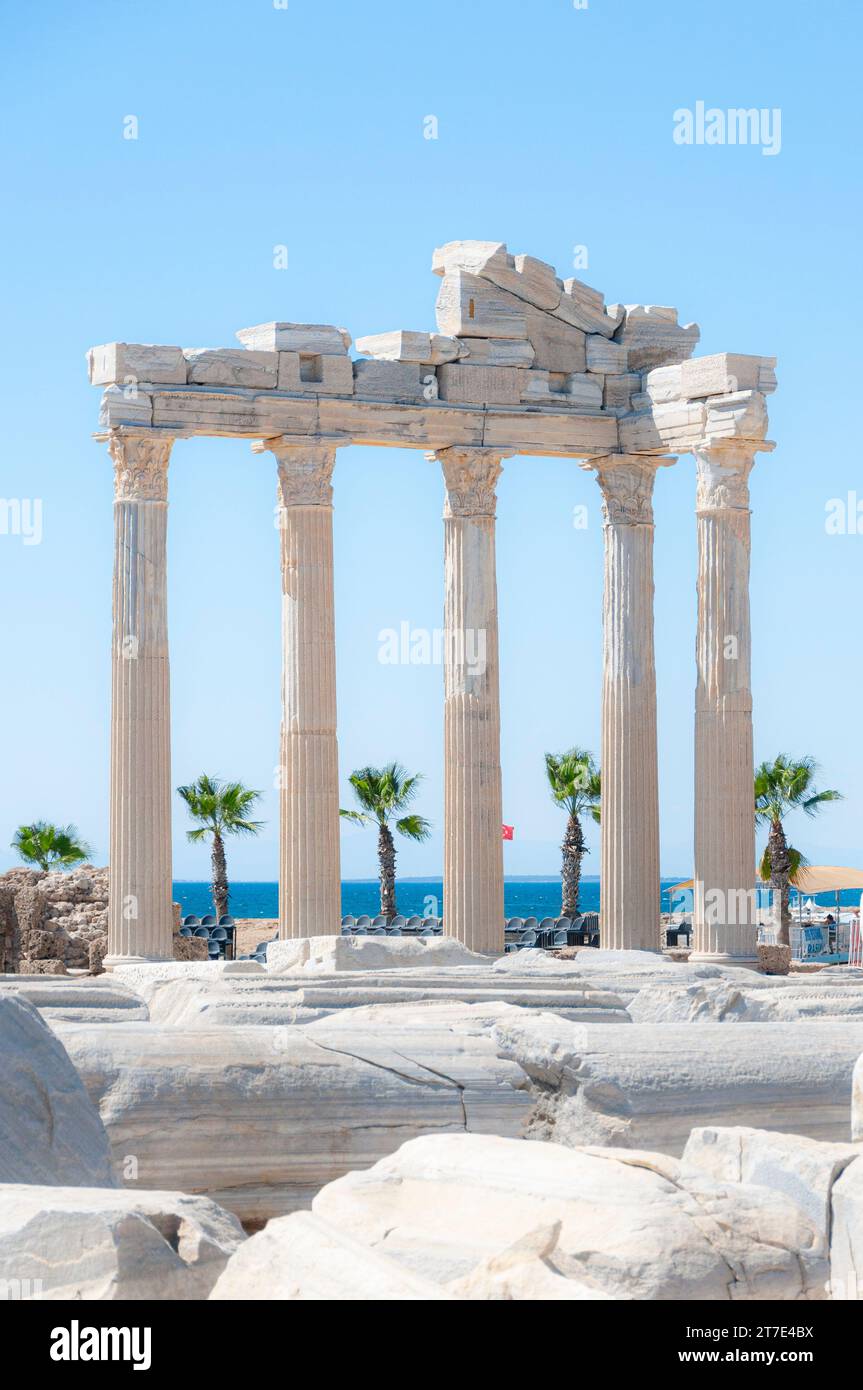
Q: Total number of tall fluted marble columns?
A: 5